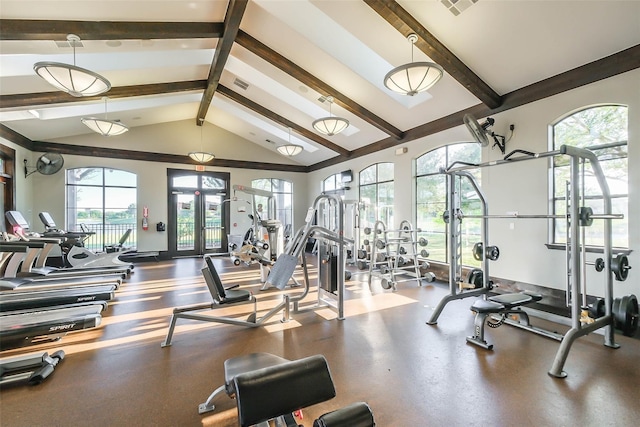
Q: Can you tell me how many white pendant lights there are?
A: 6